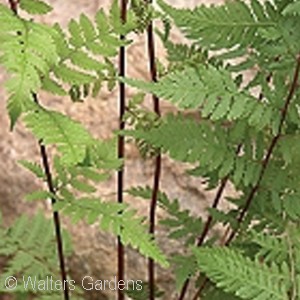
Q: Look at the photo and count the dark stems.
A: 5